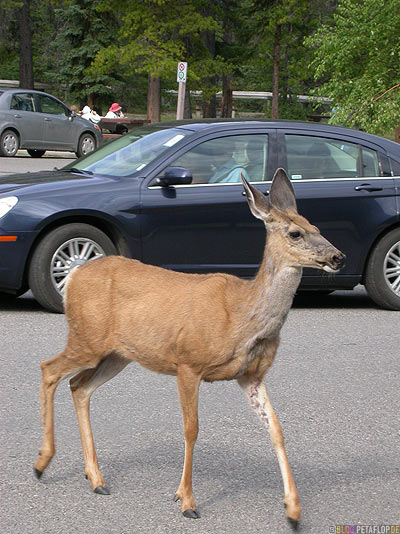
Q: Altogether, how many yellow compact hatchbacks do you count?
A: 0